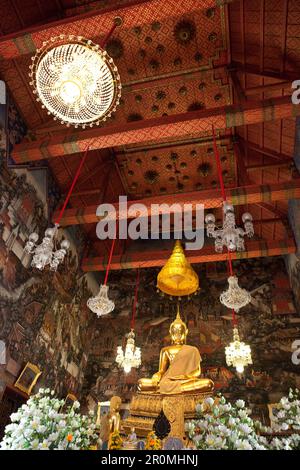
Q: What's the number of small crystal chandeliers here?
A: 6